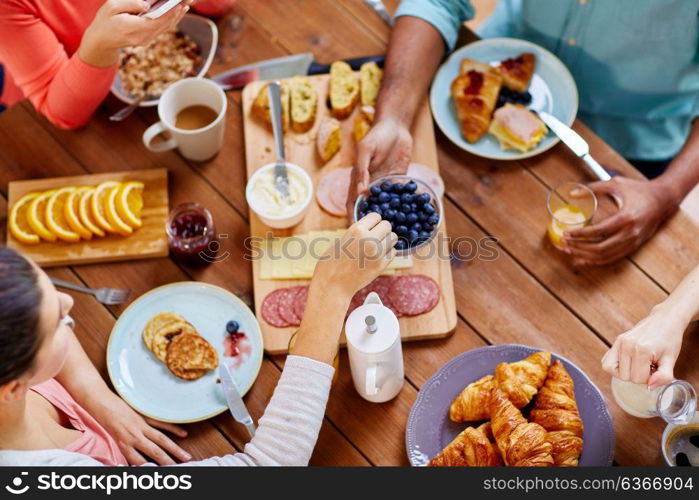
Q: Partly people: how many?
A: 4